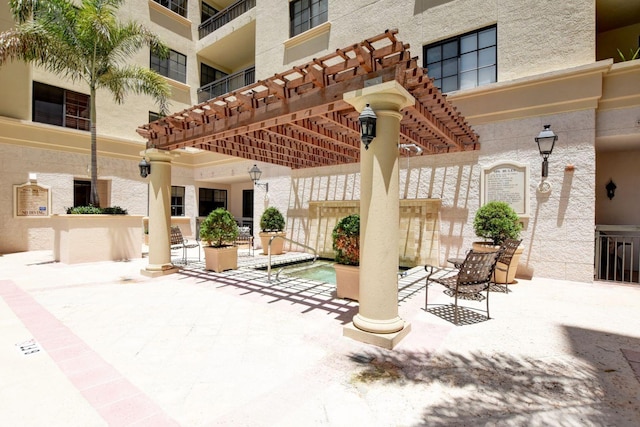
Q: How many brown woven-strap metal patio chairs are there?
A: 4